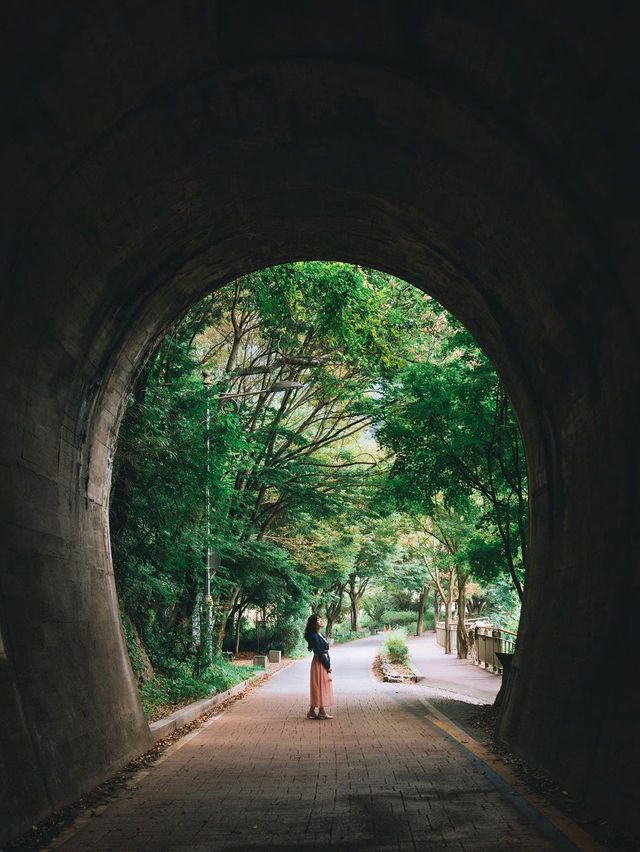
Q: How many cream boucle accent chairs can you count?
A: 0